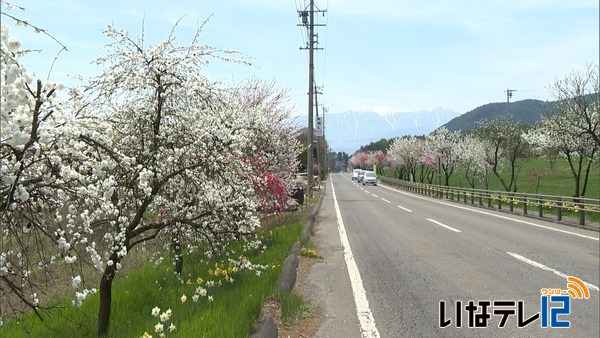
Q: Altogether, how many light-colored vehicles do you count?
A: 3